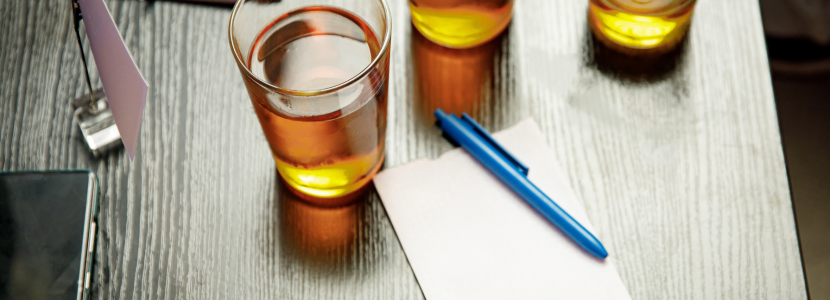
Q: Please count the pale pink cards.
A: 1